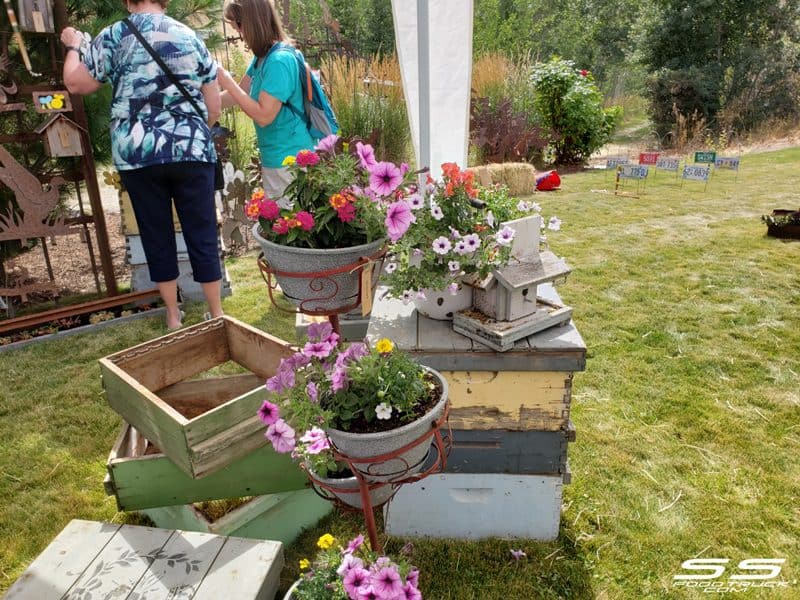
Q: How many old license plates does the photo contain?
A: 7